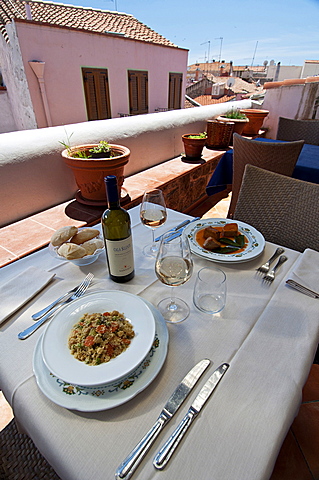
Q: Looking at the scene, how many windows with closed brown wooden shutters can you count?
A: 3